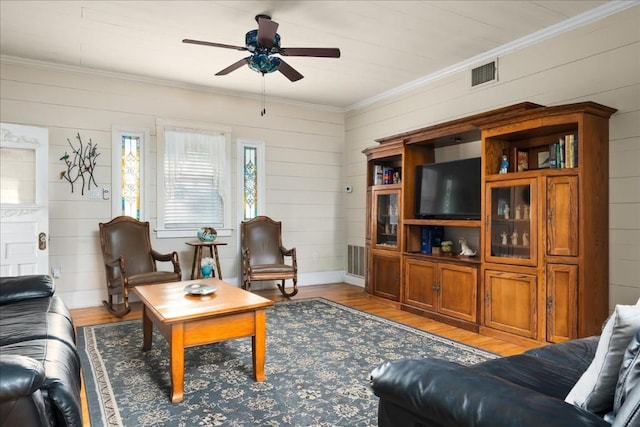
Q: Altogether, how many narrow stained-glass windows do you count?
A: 2